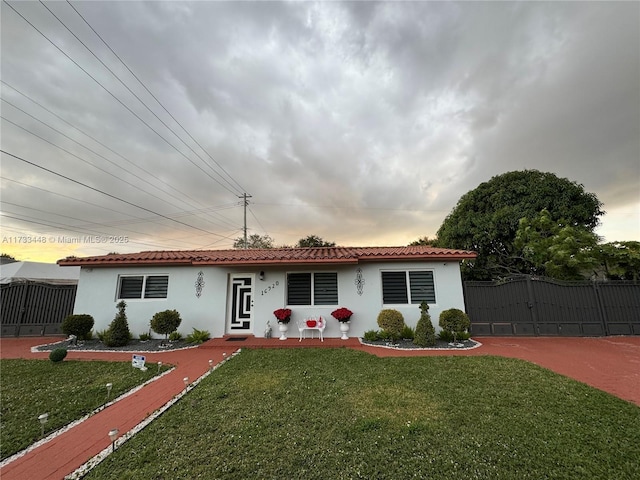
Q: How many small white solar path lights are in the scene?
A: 7